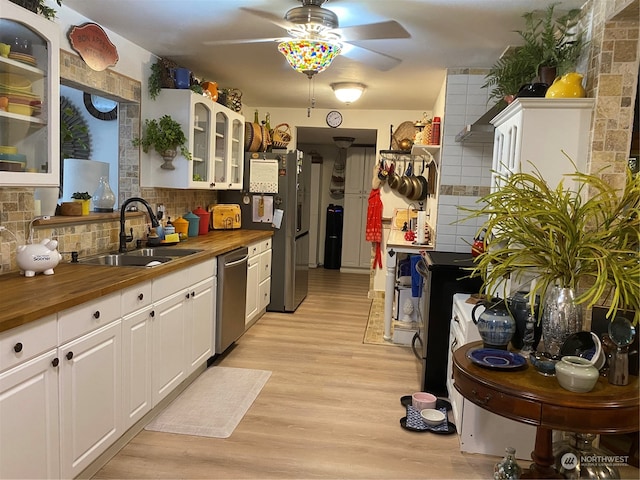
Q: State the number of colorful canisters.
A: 3